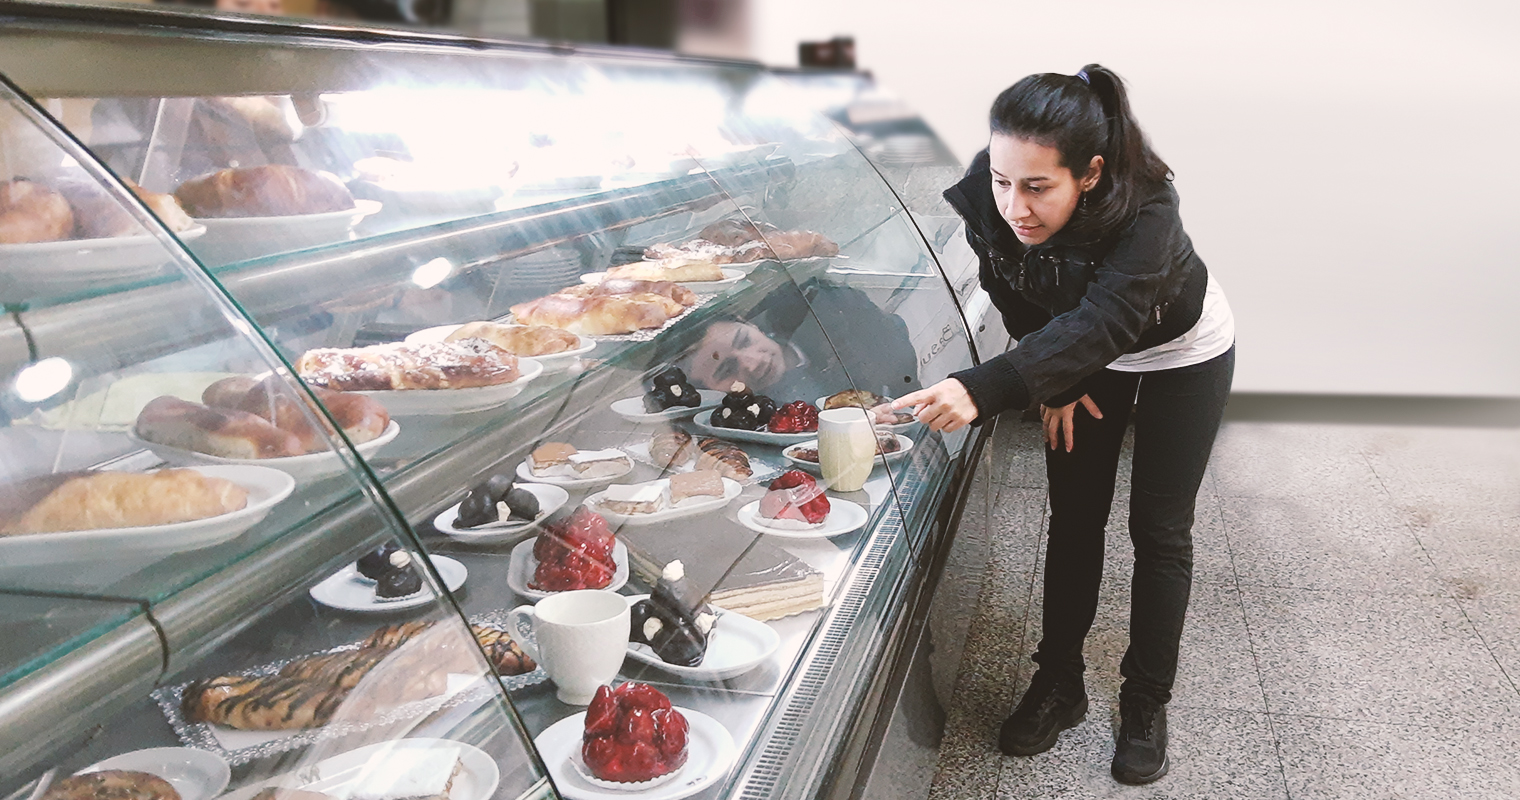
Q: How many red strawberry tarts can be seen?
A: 4